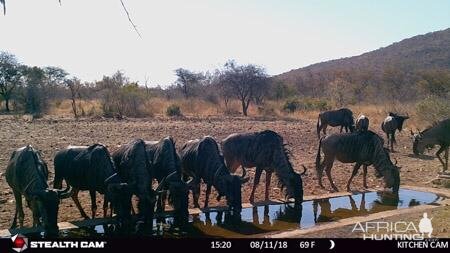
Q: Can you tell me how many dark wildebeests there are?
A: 11